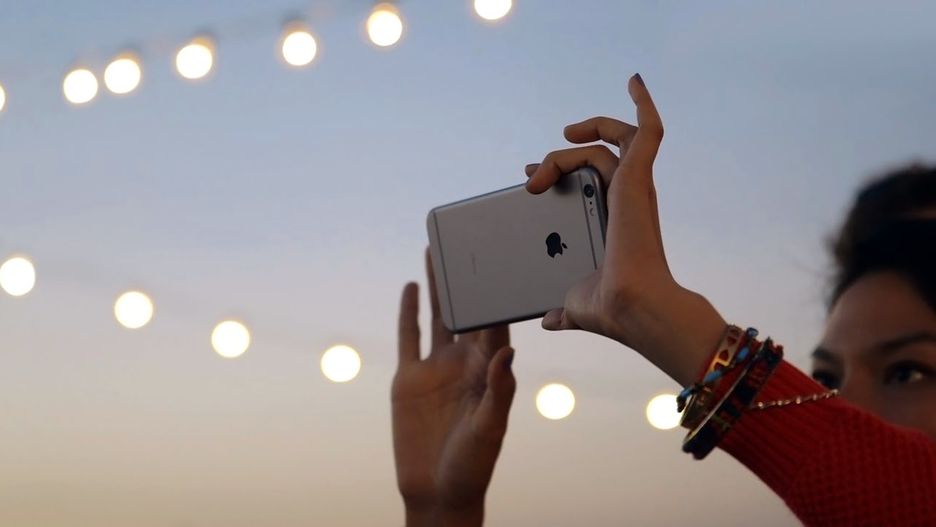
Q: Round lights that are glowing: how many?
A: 13